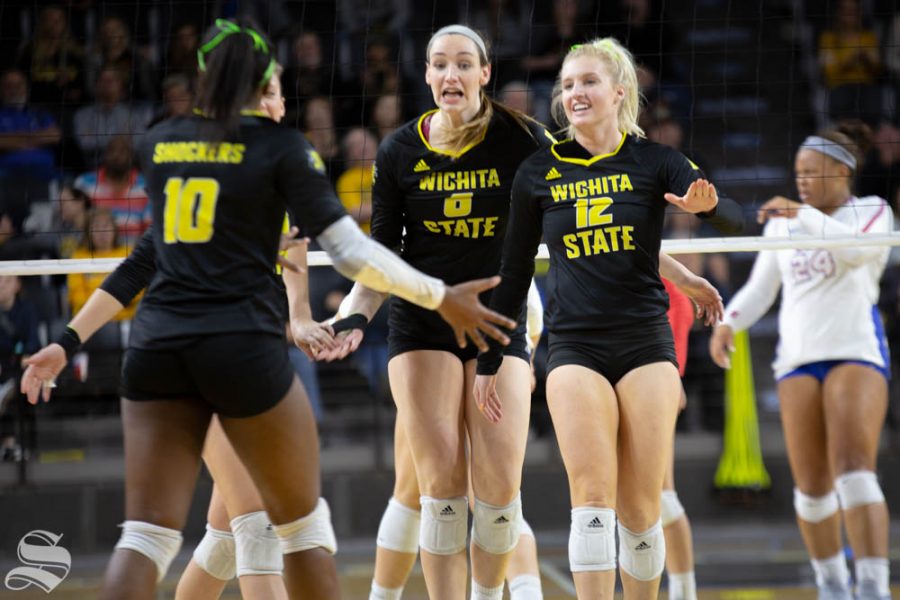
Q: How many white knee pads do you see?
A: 13